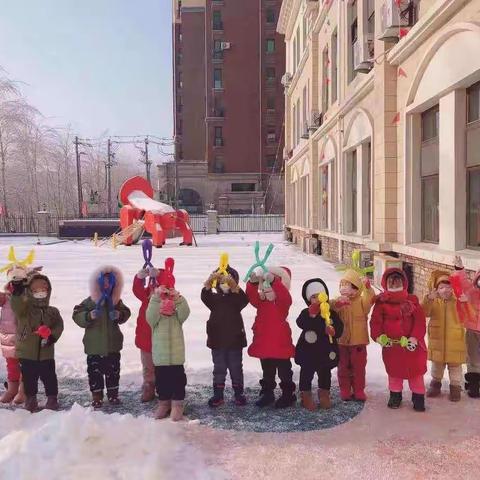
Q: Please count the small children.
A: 12